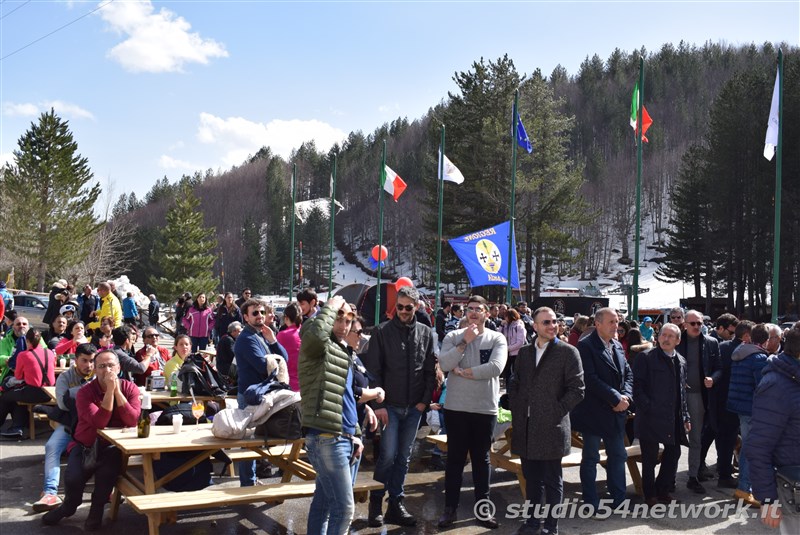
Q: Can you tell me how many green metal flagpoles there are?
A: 7